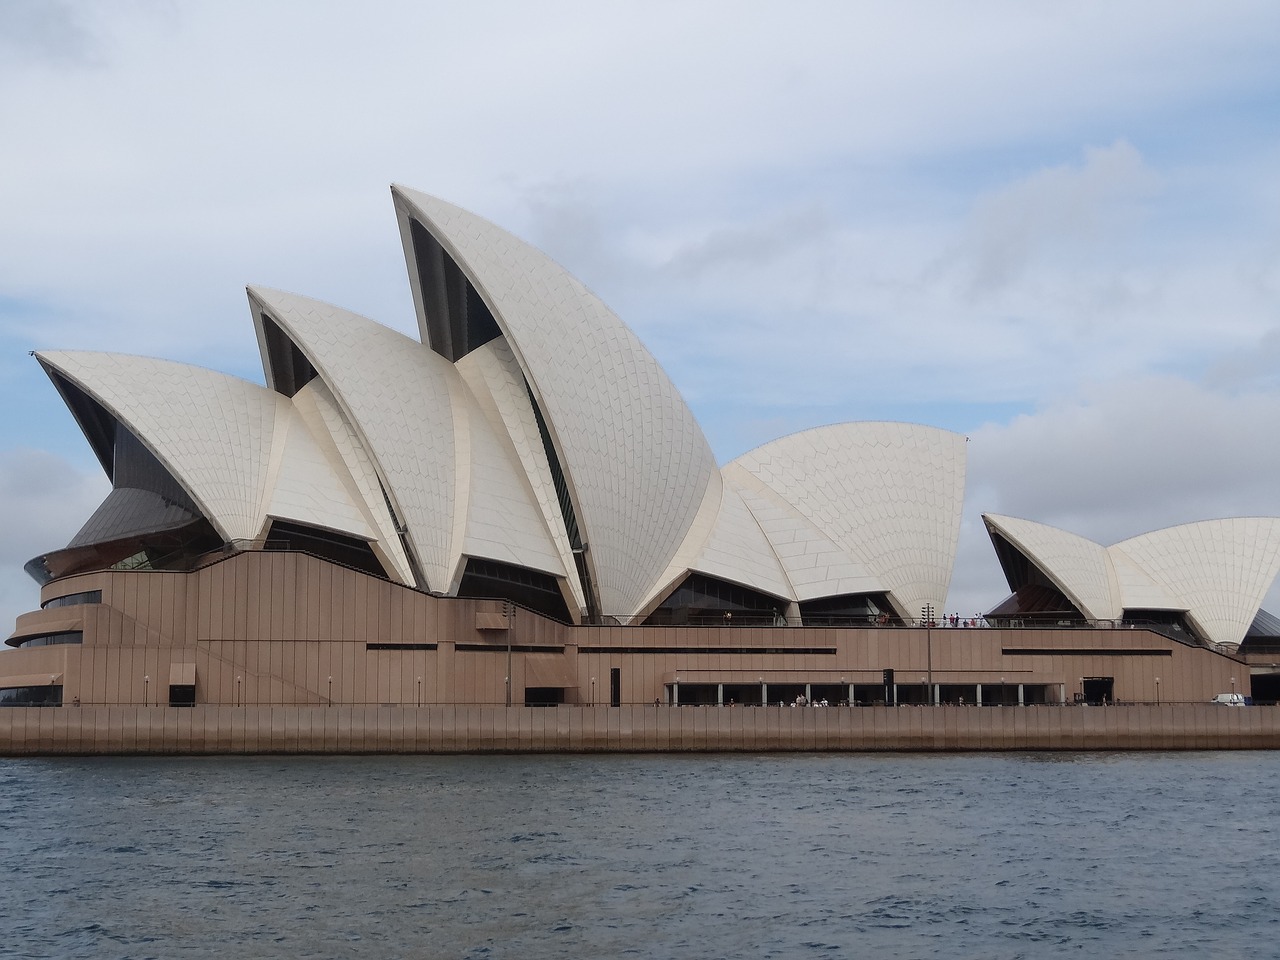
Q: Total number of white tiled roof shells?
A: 6